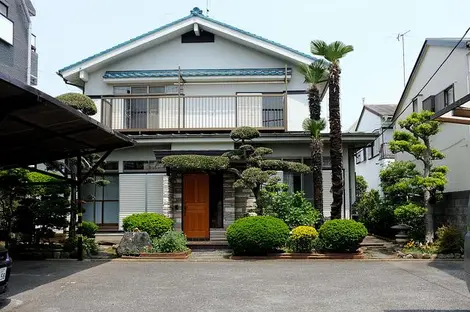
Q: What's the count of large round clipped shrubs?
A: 3